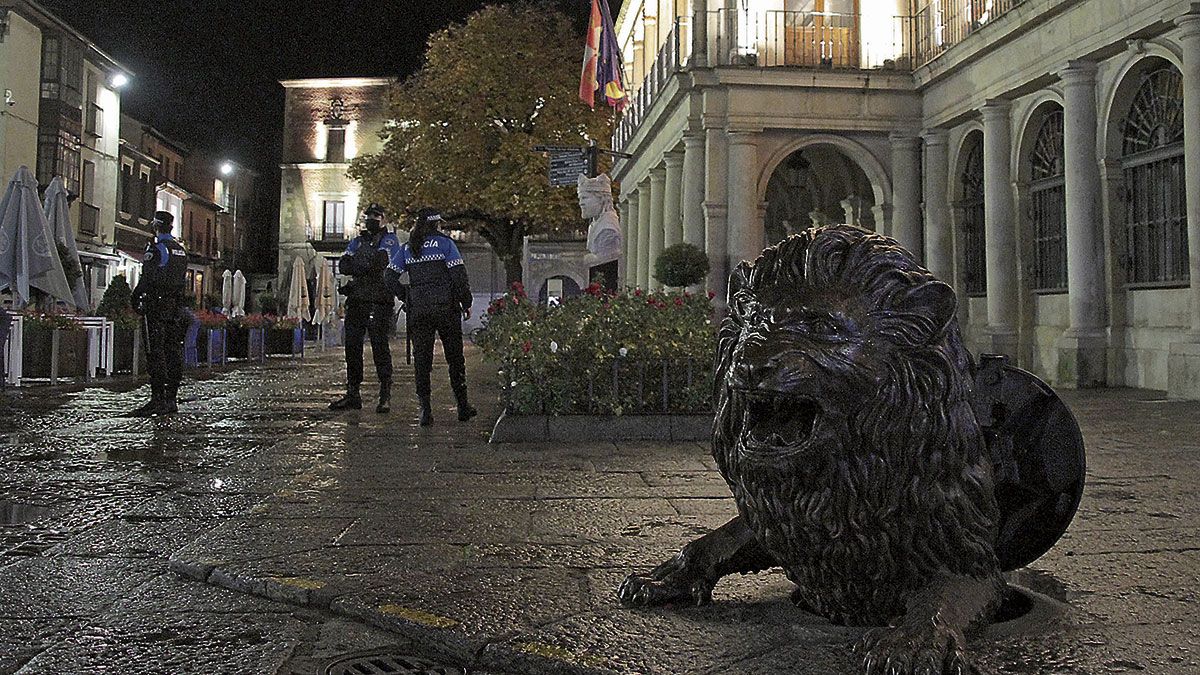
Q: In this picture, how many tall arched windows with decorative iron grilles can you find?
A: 3